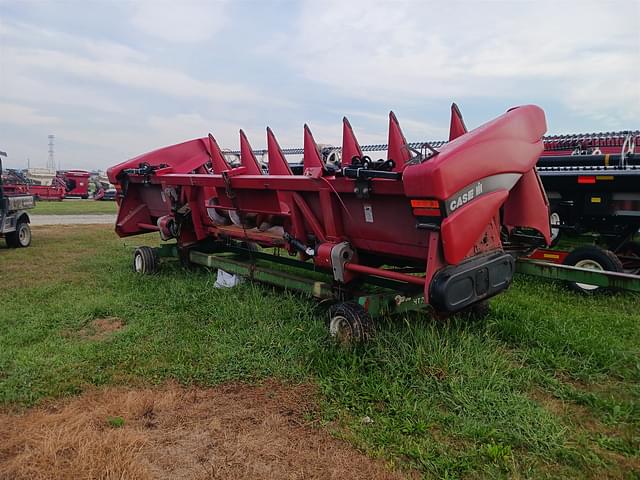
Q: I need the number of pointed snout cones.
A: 7